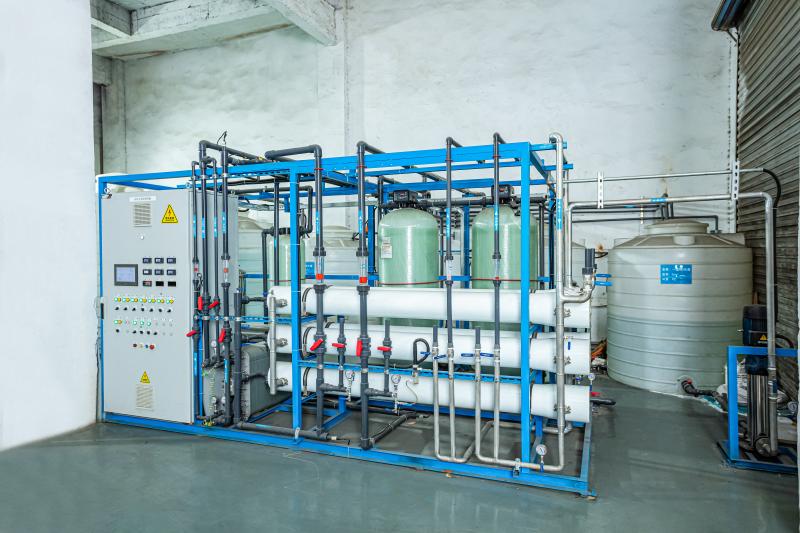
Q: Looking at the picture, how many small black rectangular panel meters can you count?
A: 9